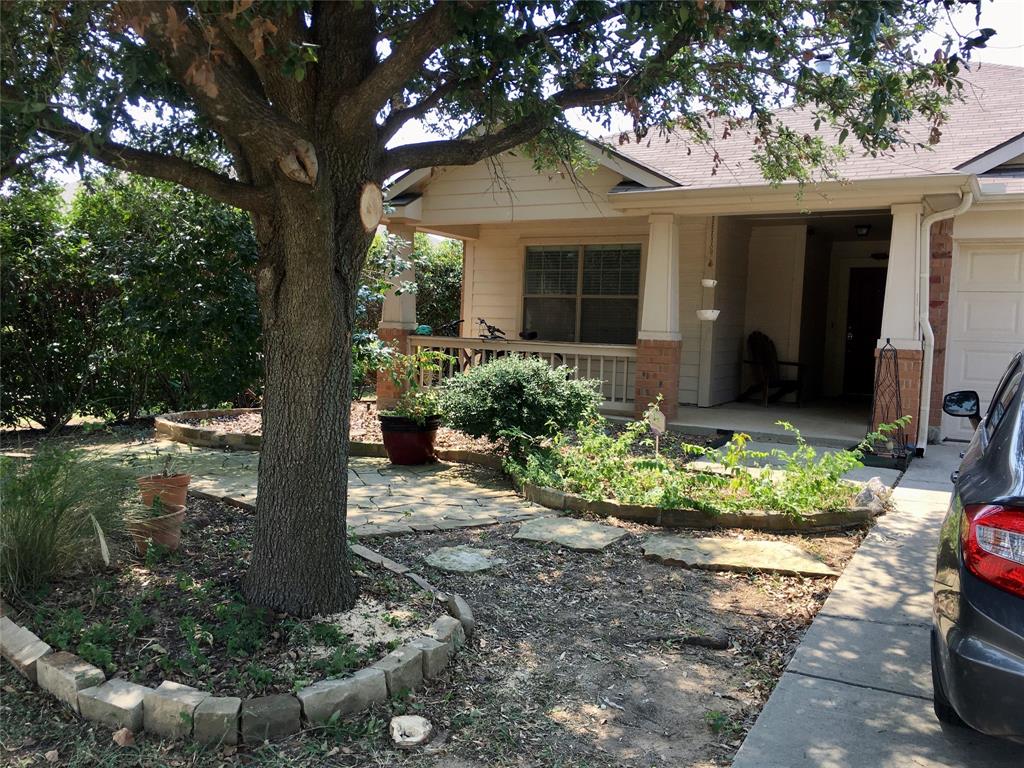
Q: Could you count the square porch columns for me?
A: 3